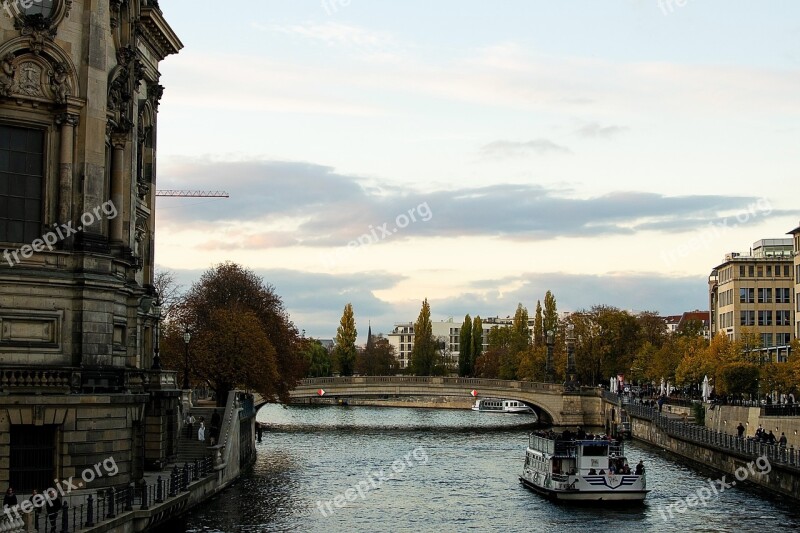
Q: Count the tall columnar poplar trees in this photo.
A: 7